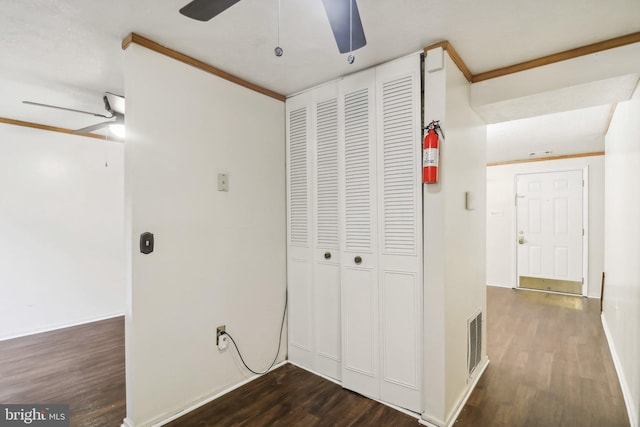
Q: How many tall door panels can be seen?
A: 4